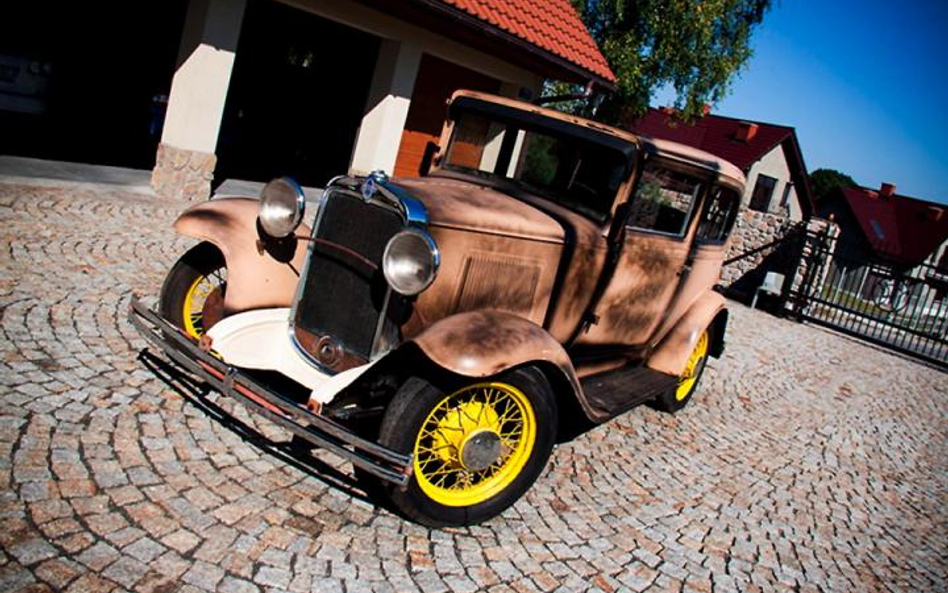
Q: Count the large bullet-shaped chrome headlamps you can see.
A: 2